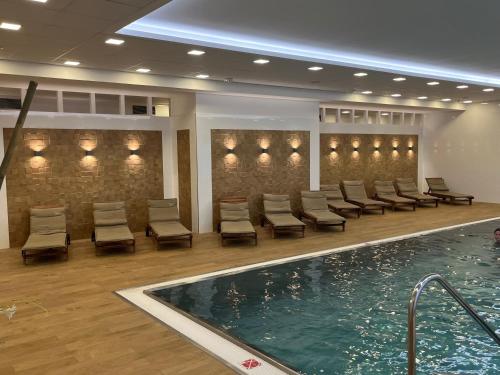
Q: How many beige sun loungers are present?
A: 11